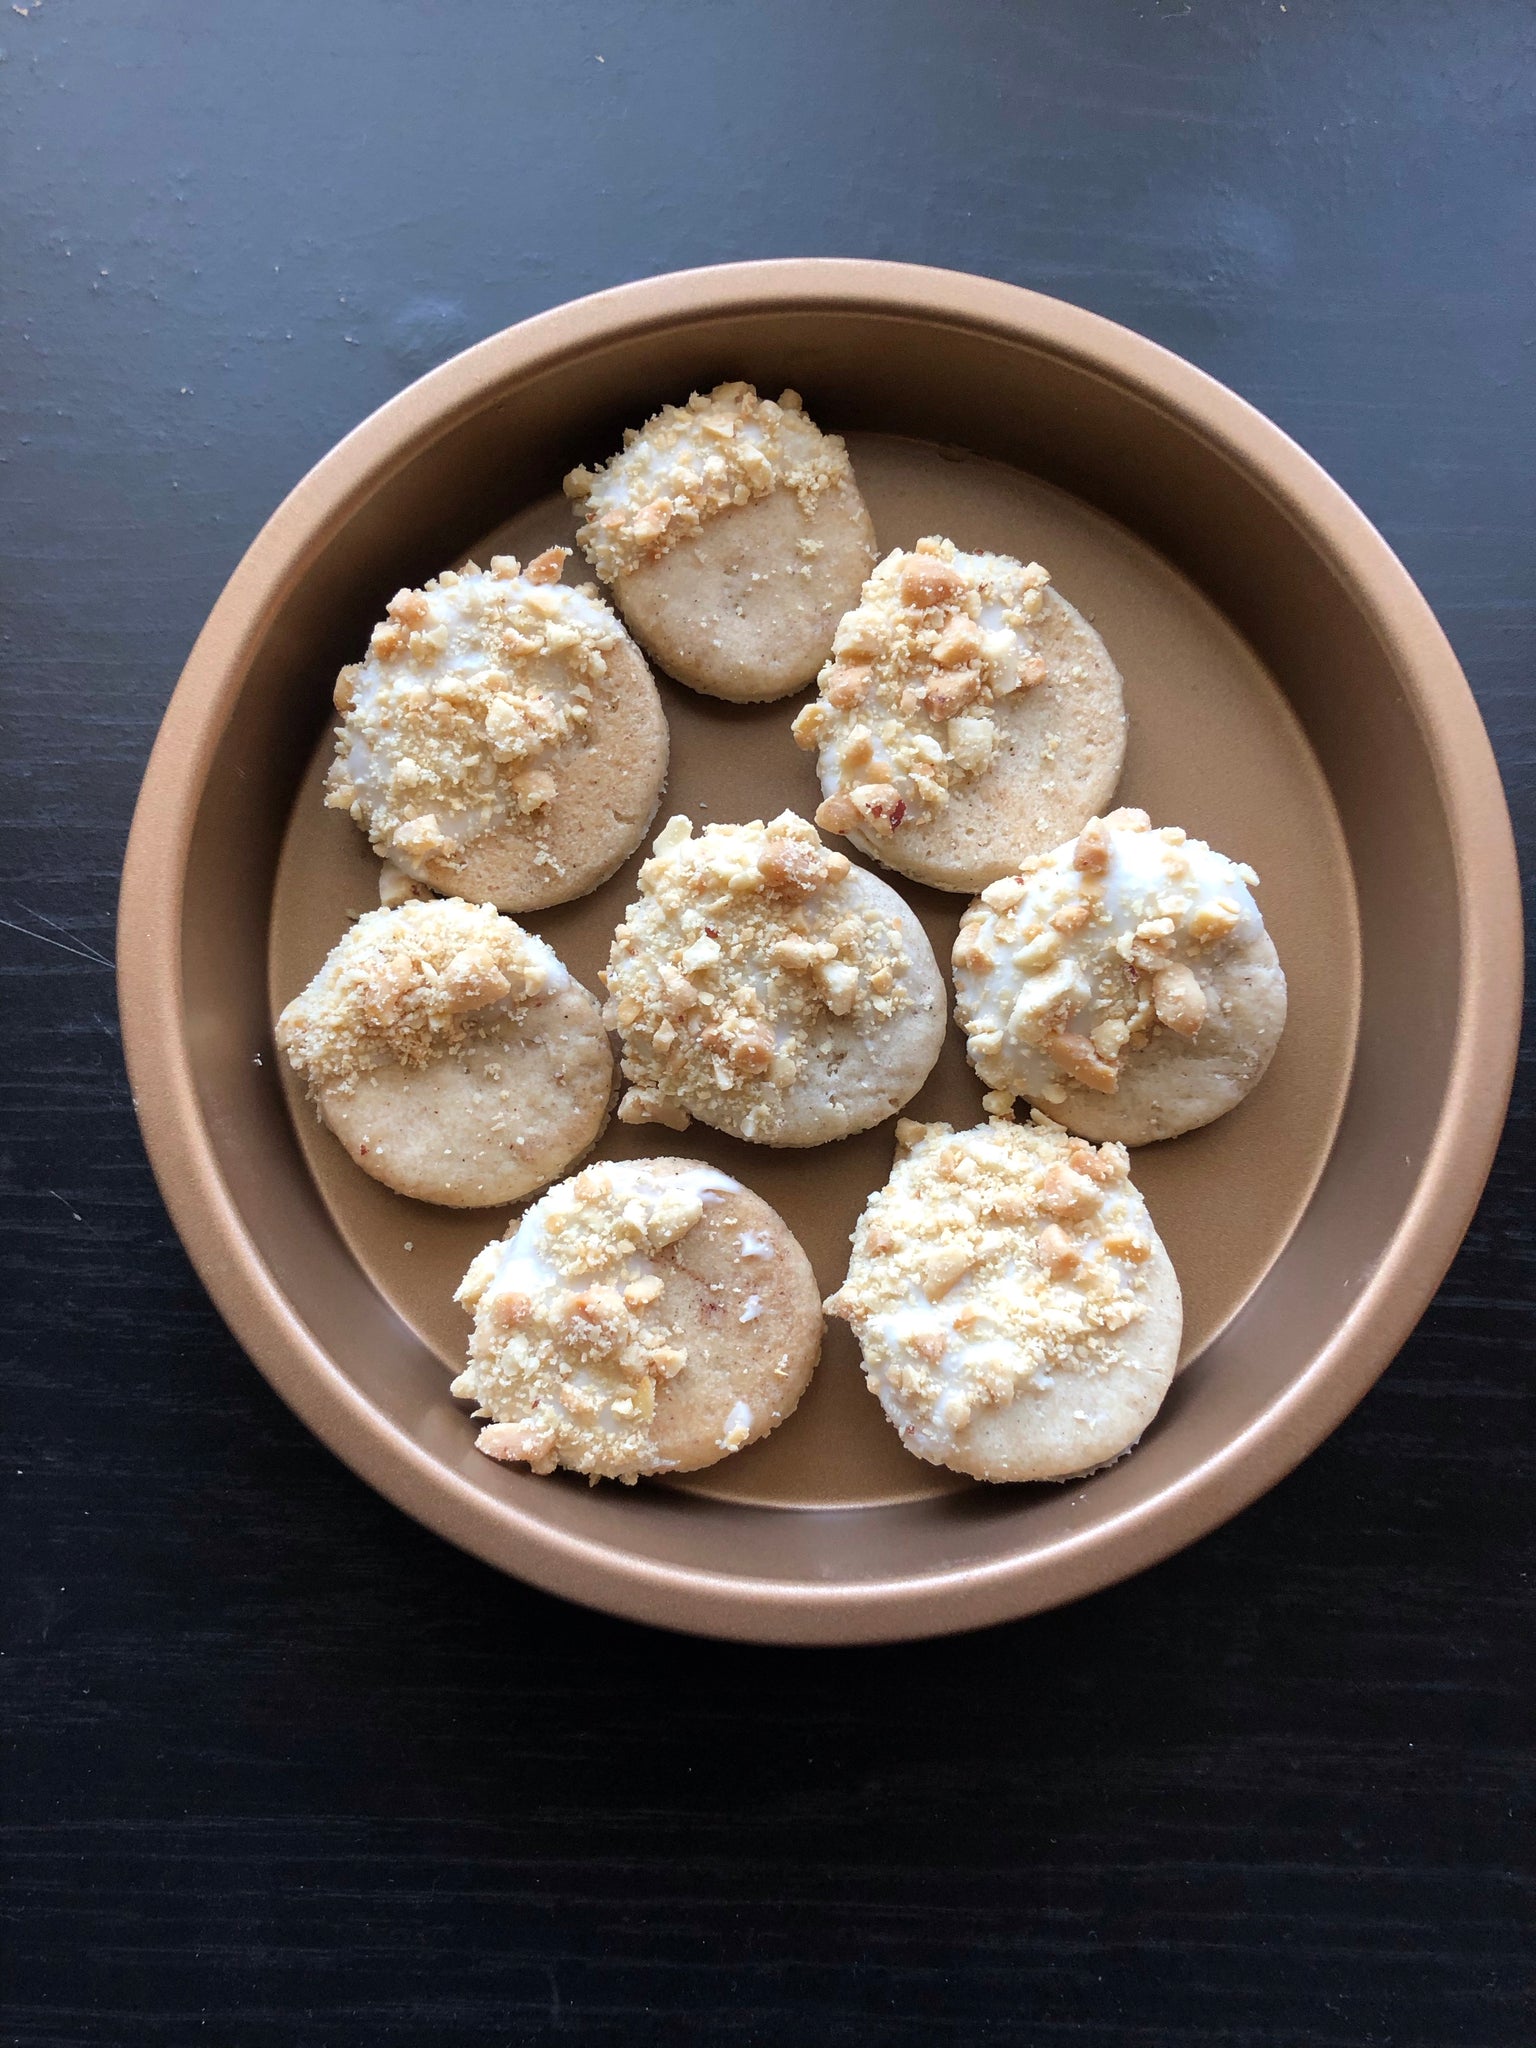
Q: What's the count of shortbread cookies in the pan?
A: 8